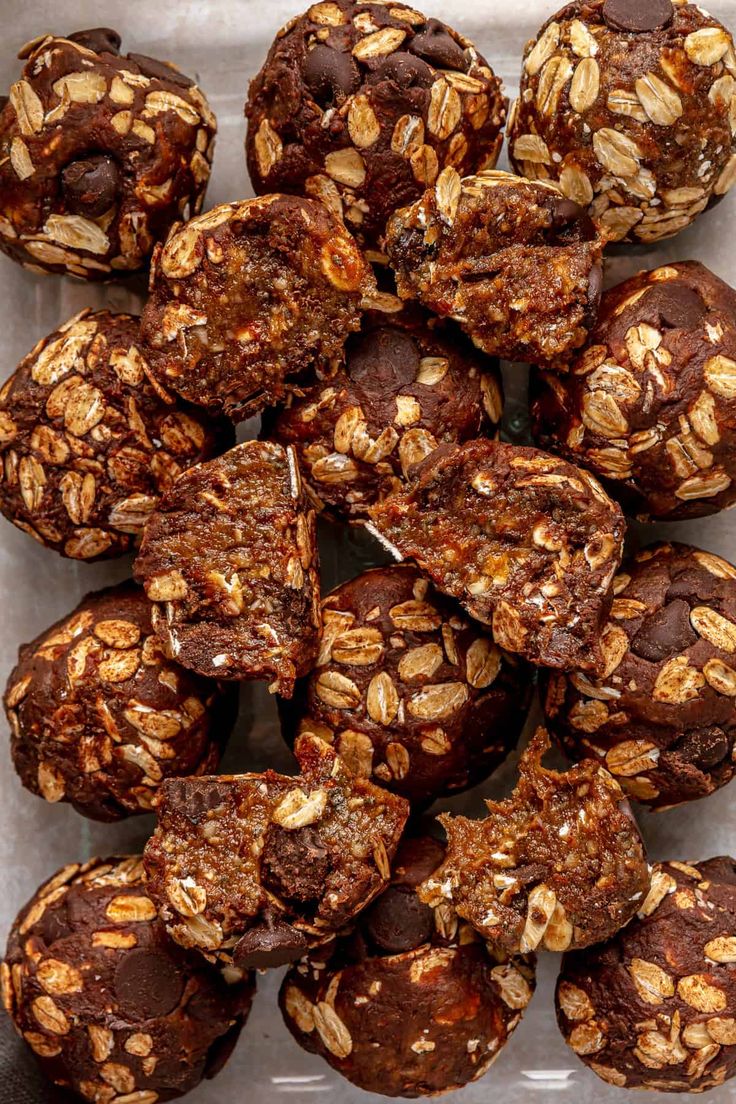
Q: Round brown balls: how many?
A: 12